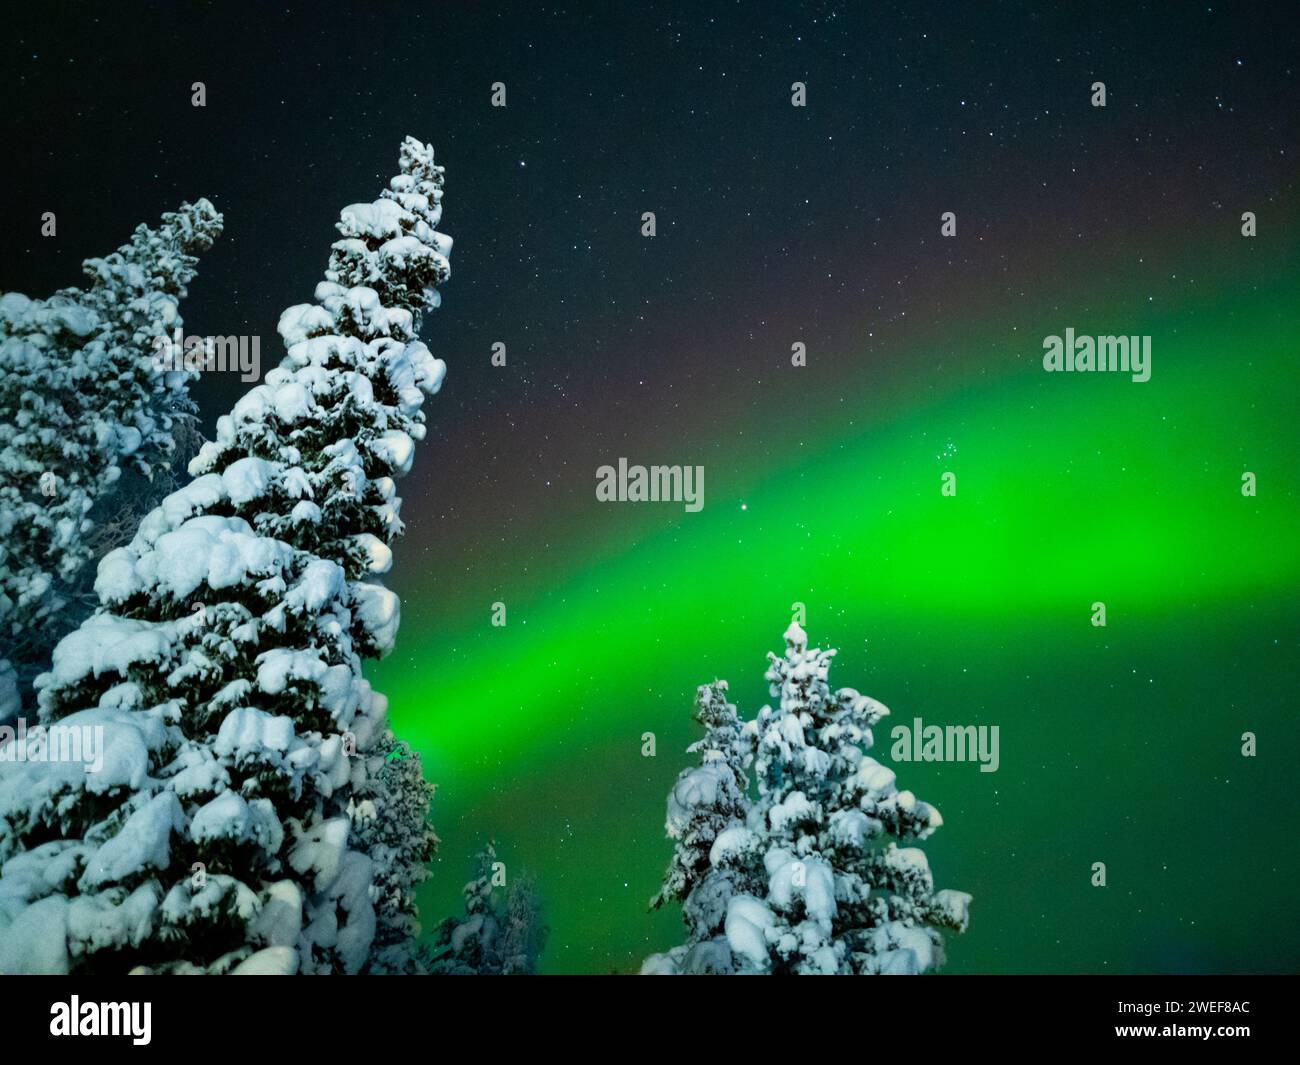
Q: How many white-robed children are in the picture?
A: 0